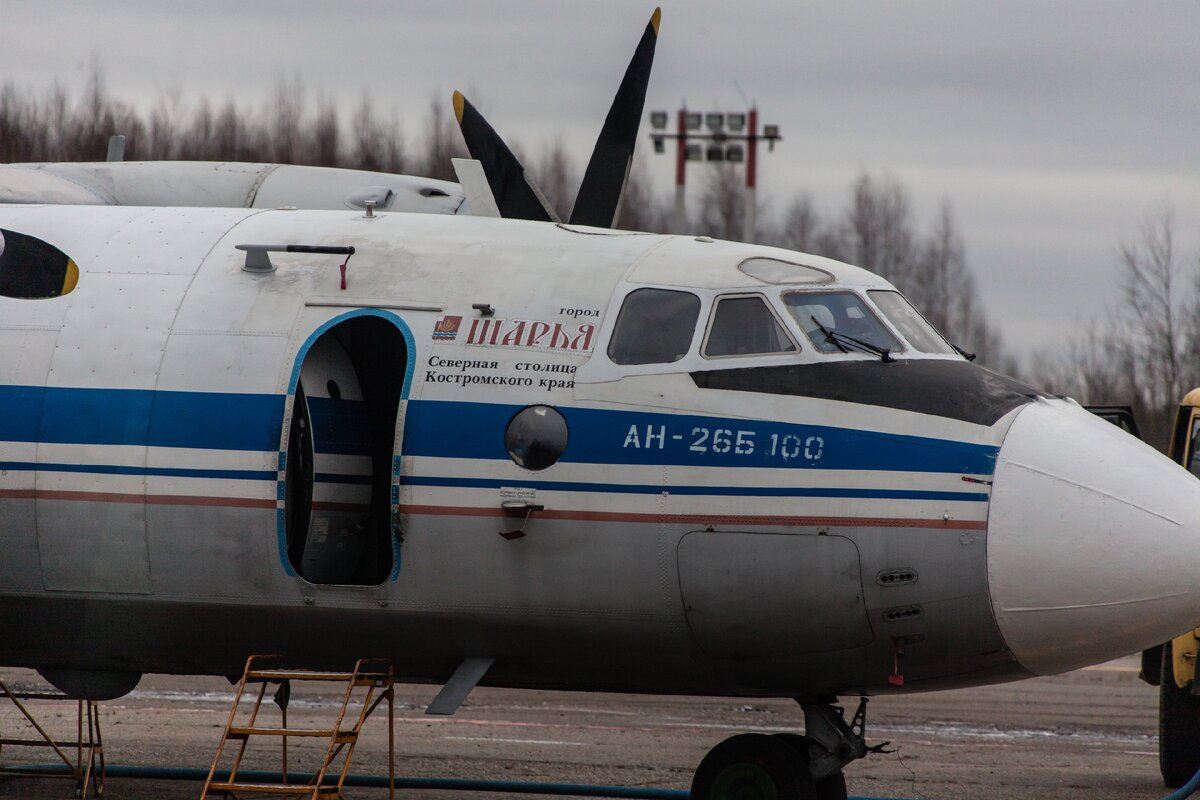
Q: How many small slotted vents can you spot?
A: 2